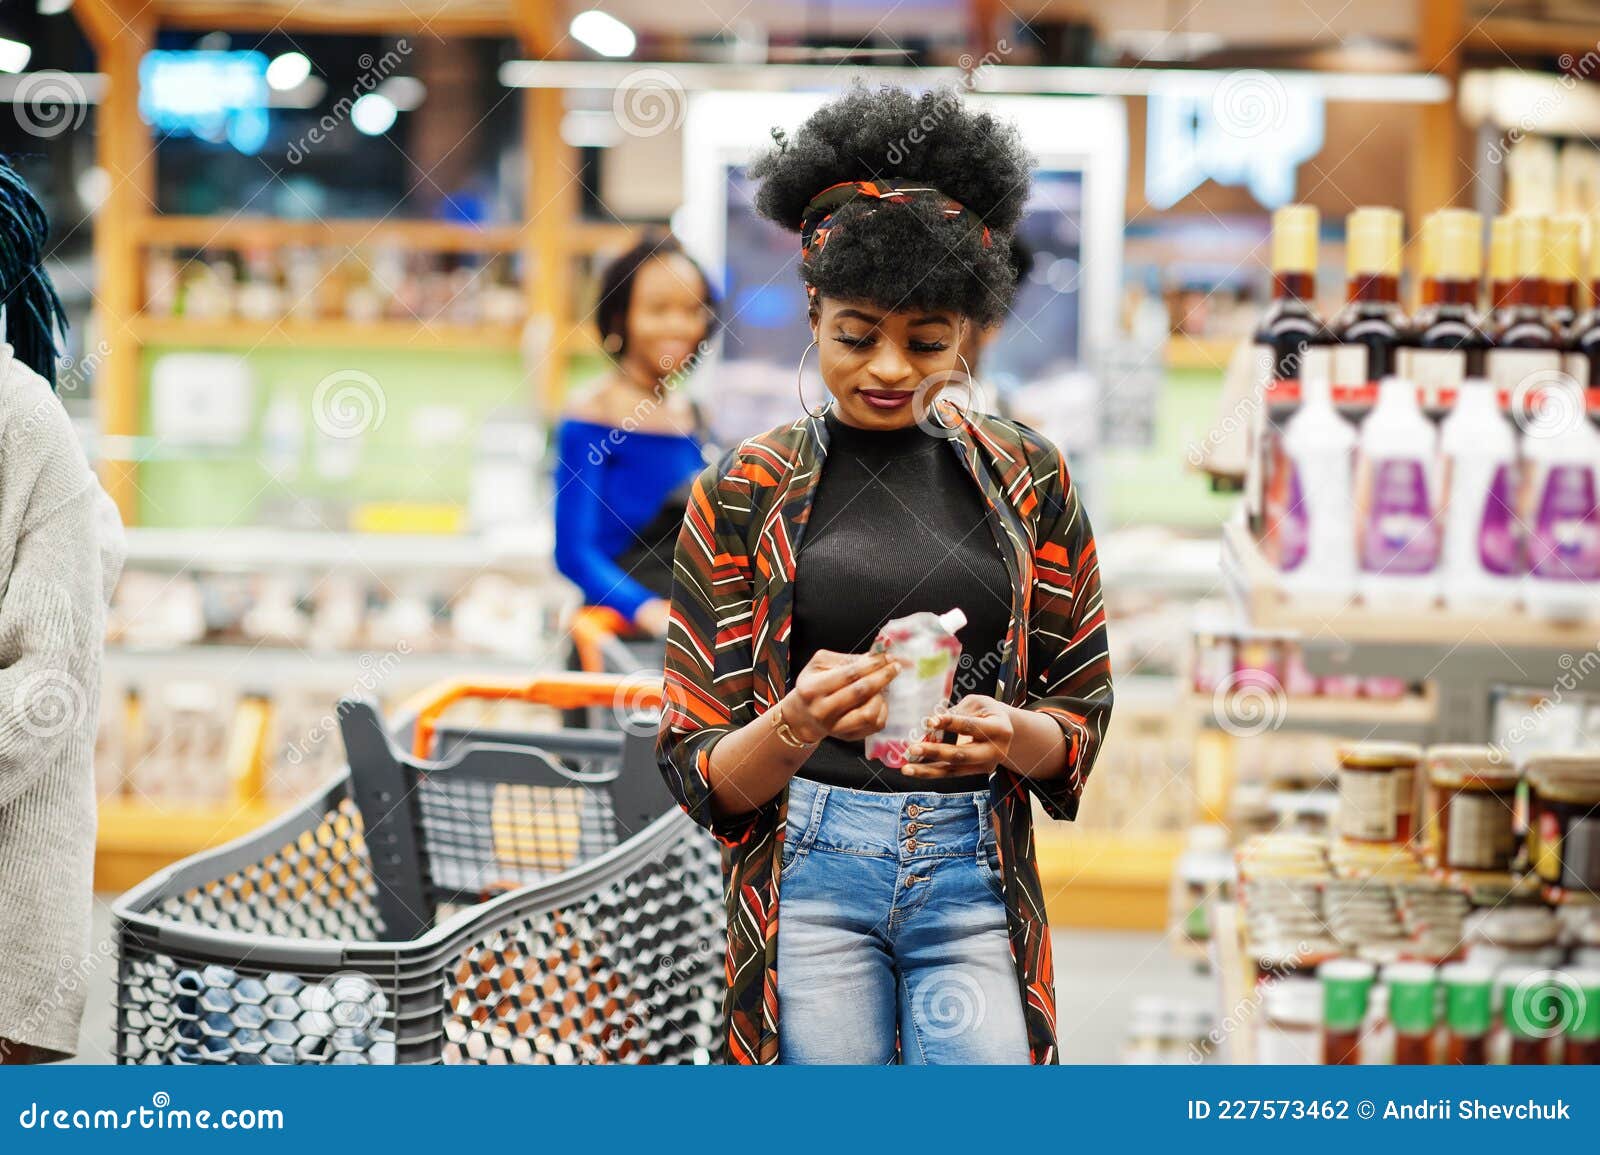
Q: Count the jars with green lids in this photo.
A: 5